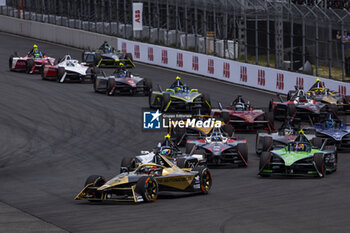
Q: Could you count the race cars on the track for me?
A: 15